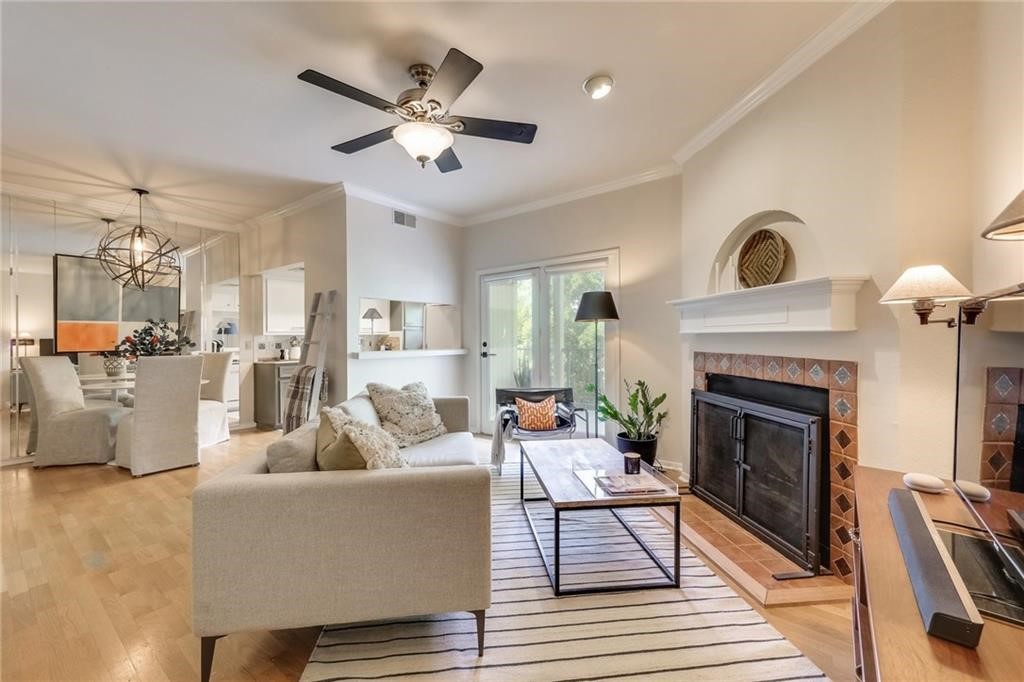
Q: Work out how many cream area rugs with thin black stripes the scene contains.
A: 1